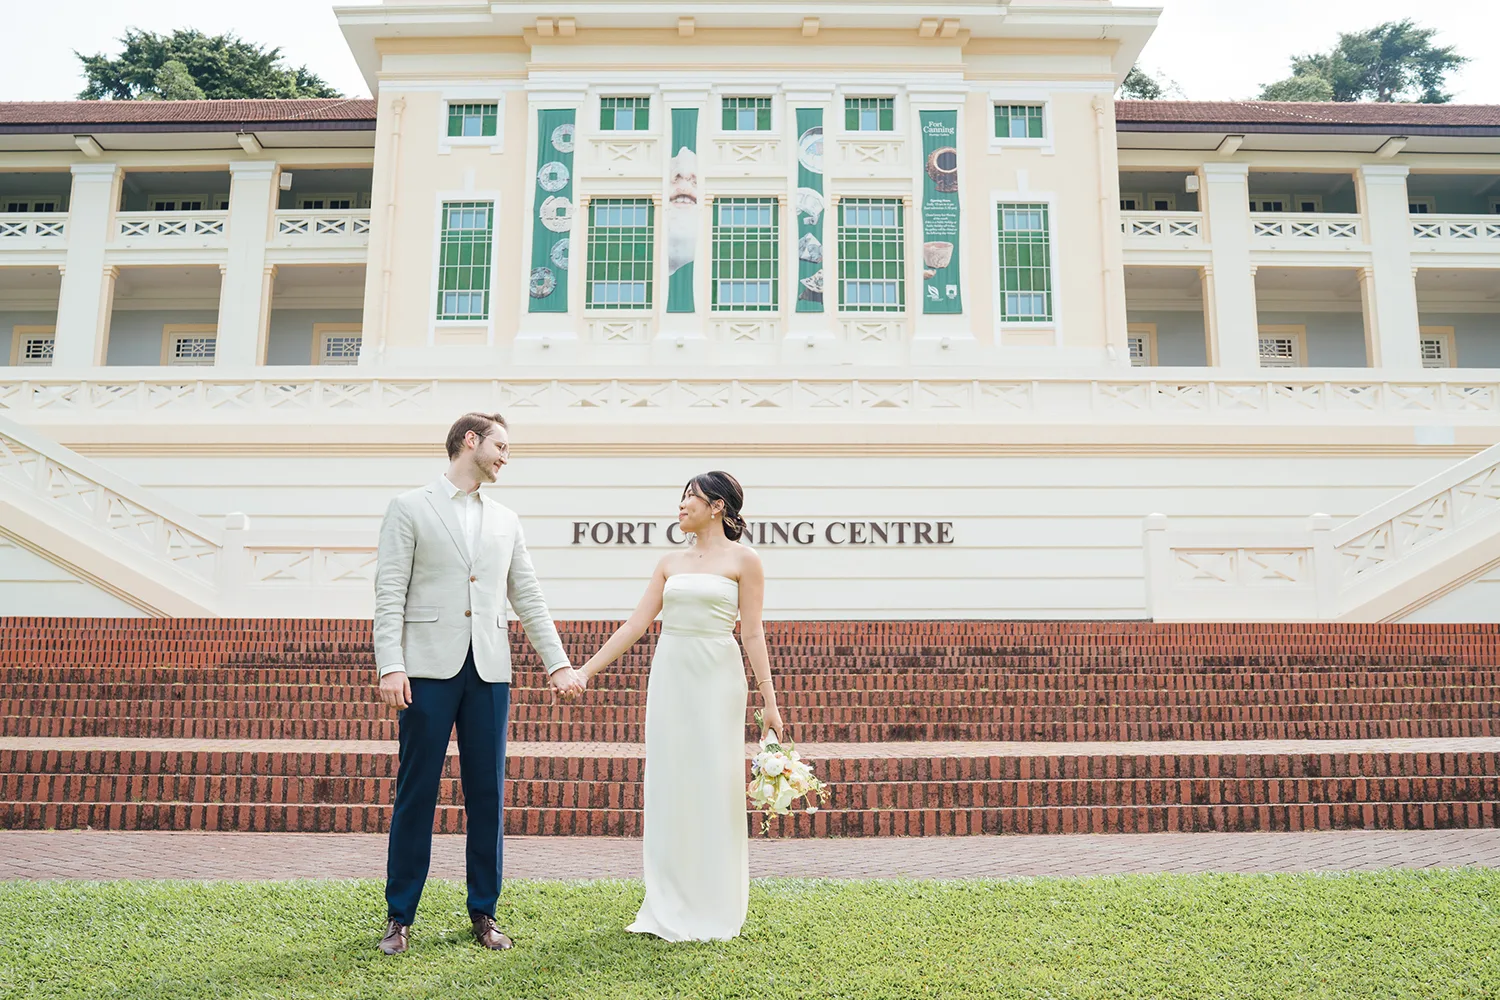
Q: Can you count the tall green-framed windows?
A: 5